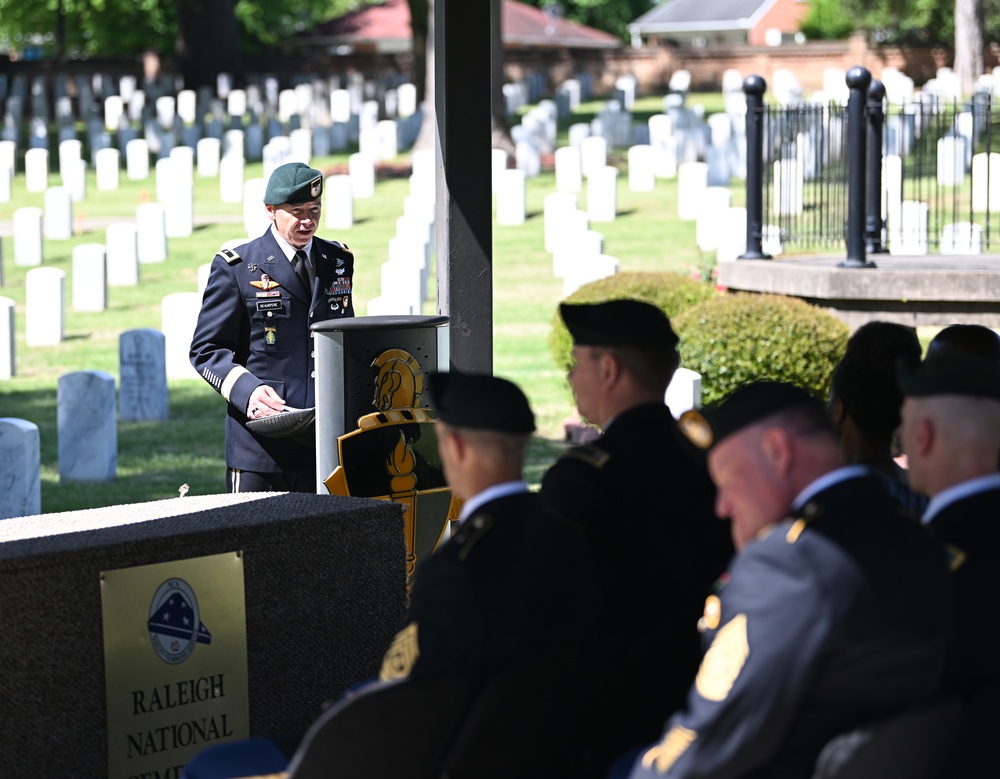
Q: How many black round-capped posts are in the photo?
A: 3